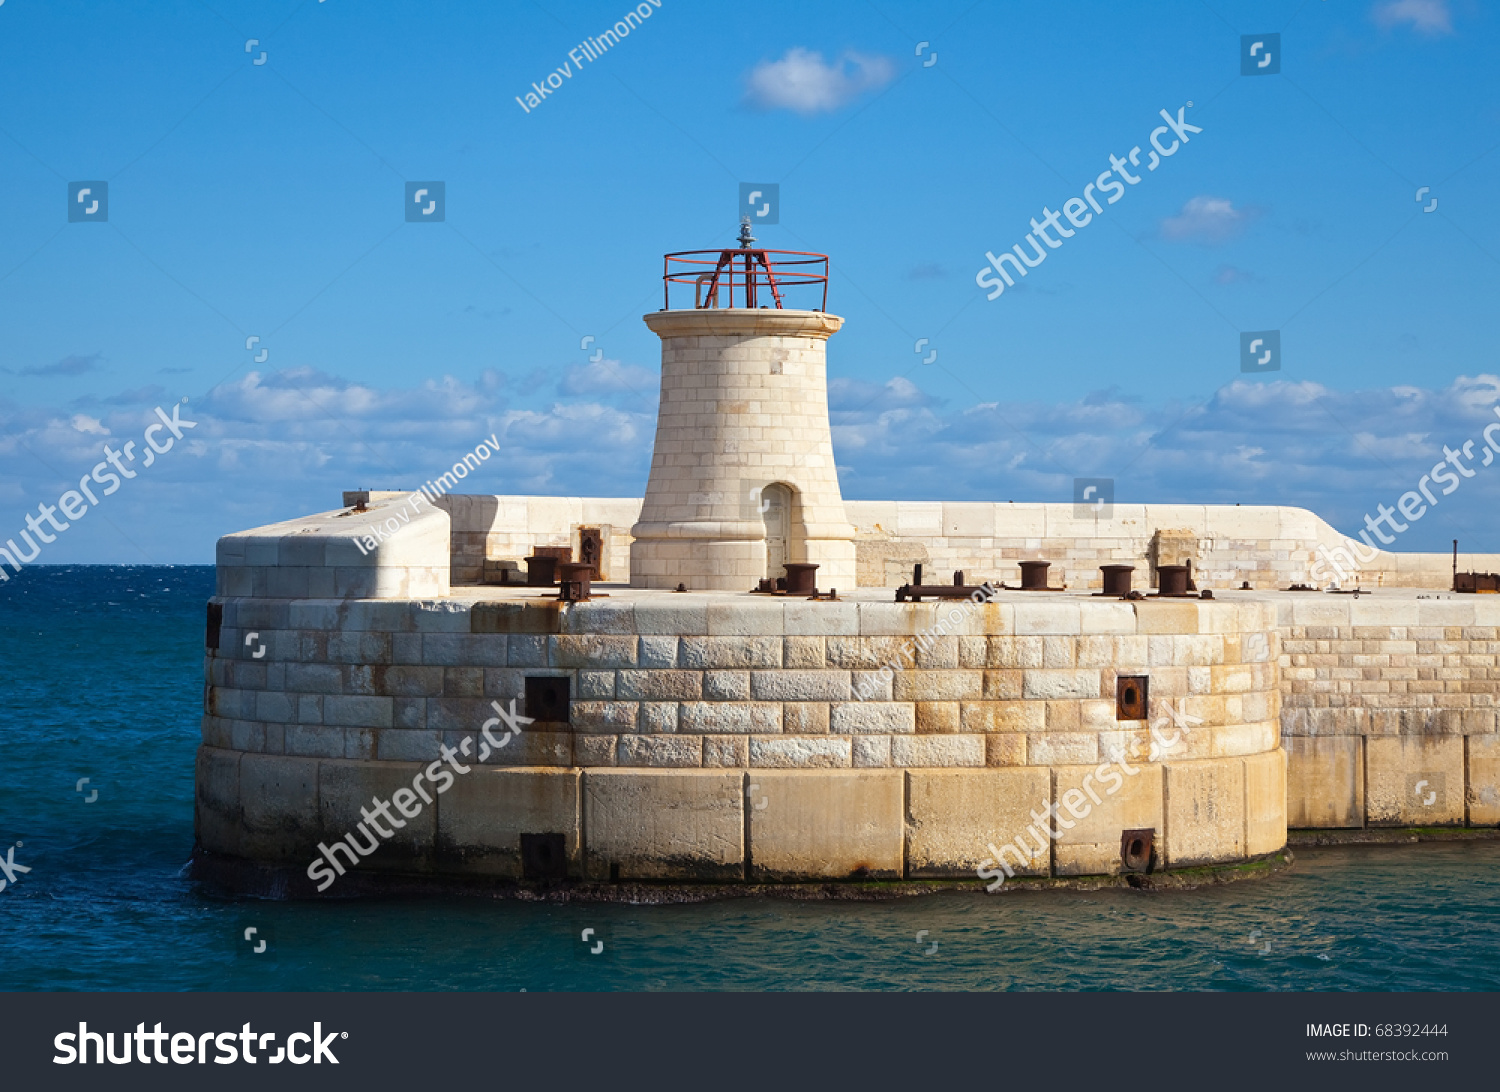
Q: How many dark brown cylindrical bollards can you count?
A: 6